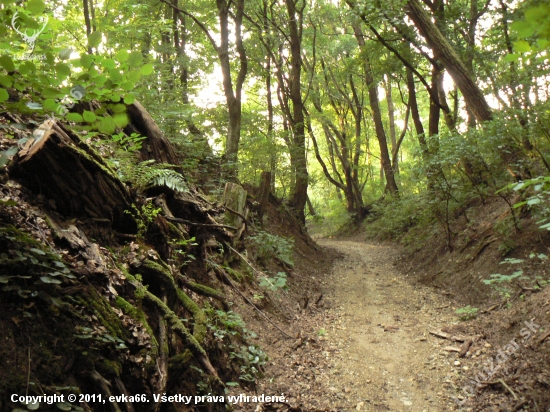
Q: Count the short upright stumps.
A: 2